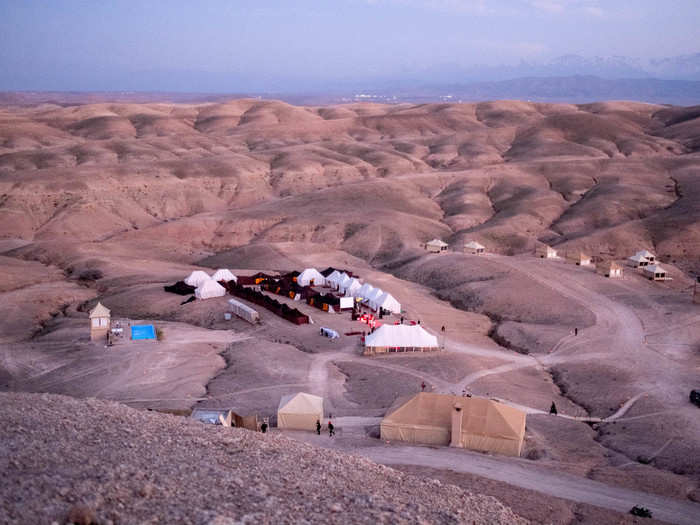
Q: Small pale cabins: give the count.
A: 8